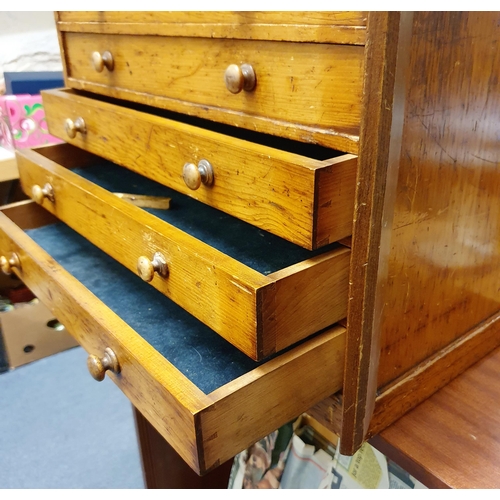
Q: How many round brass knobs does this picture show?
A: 8